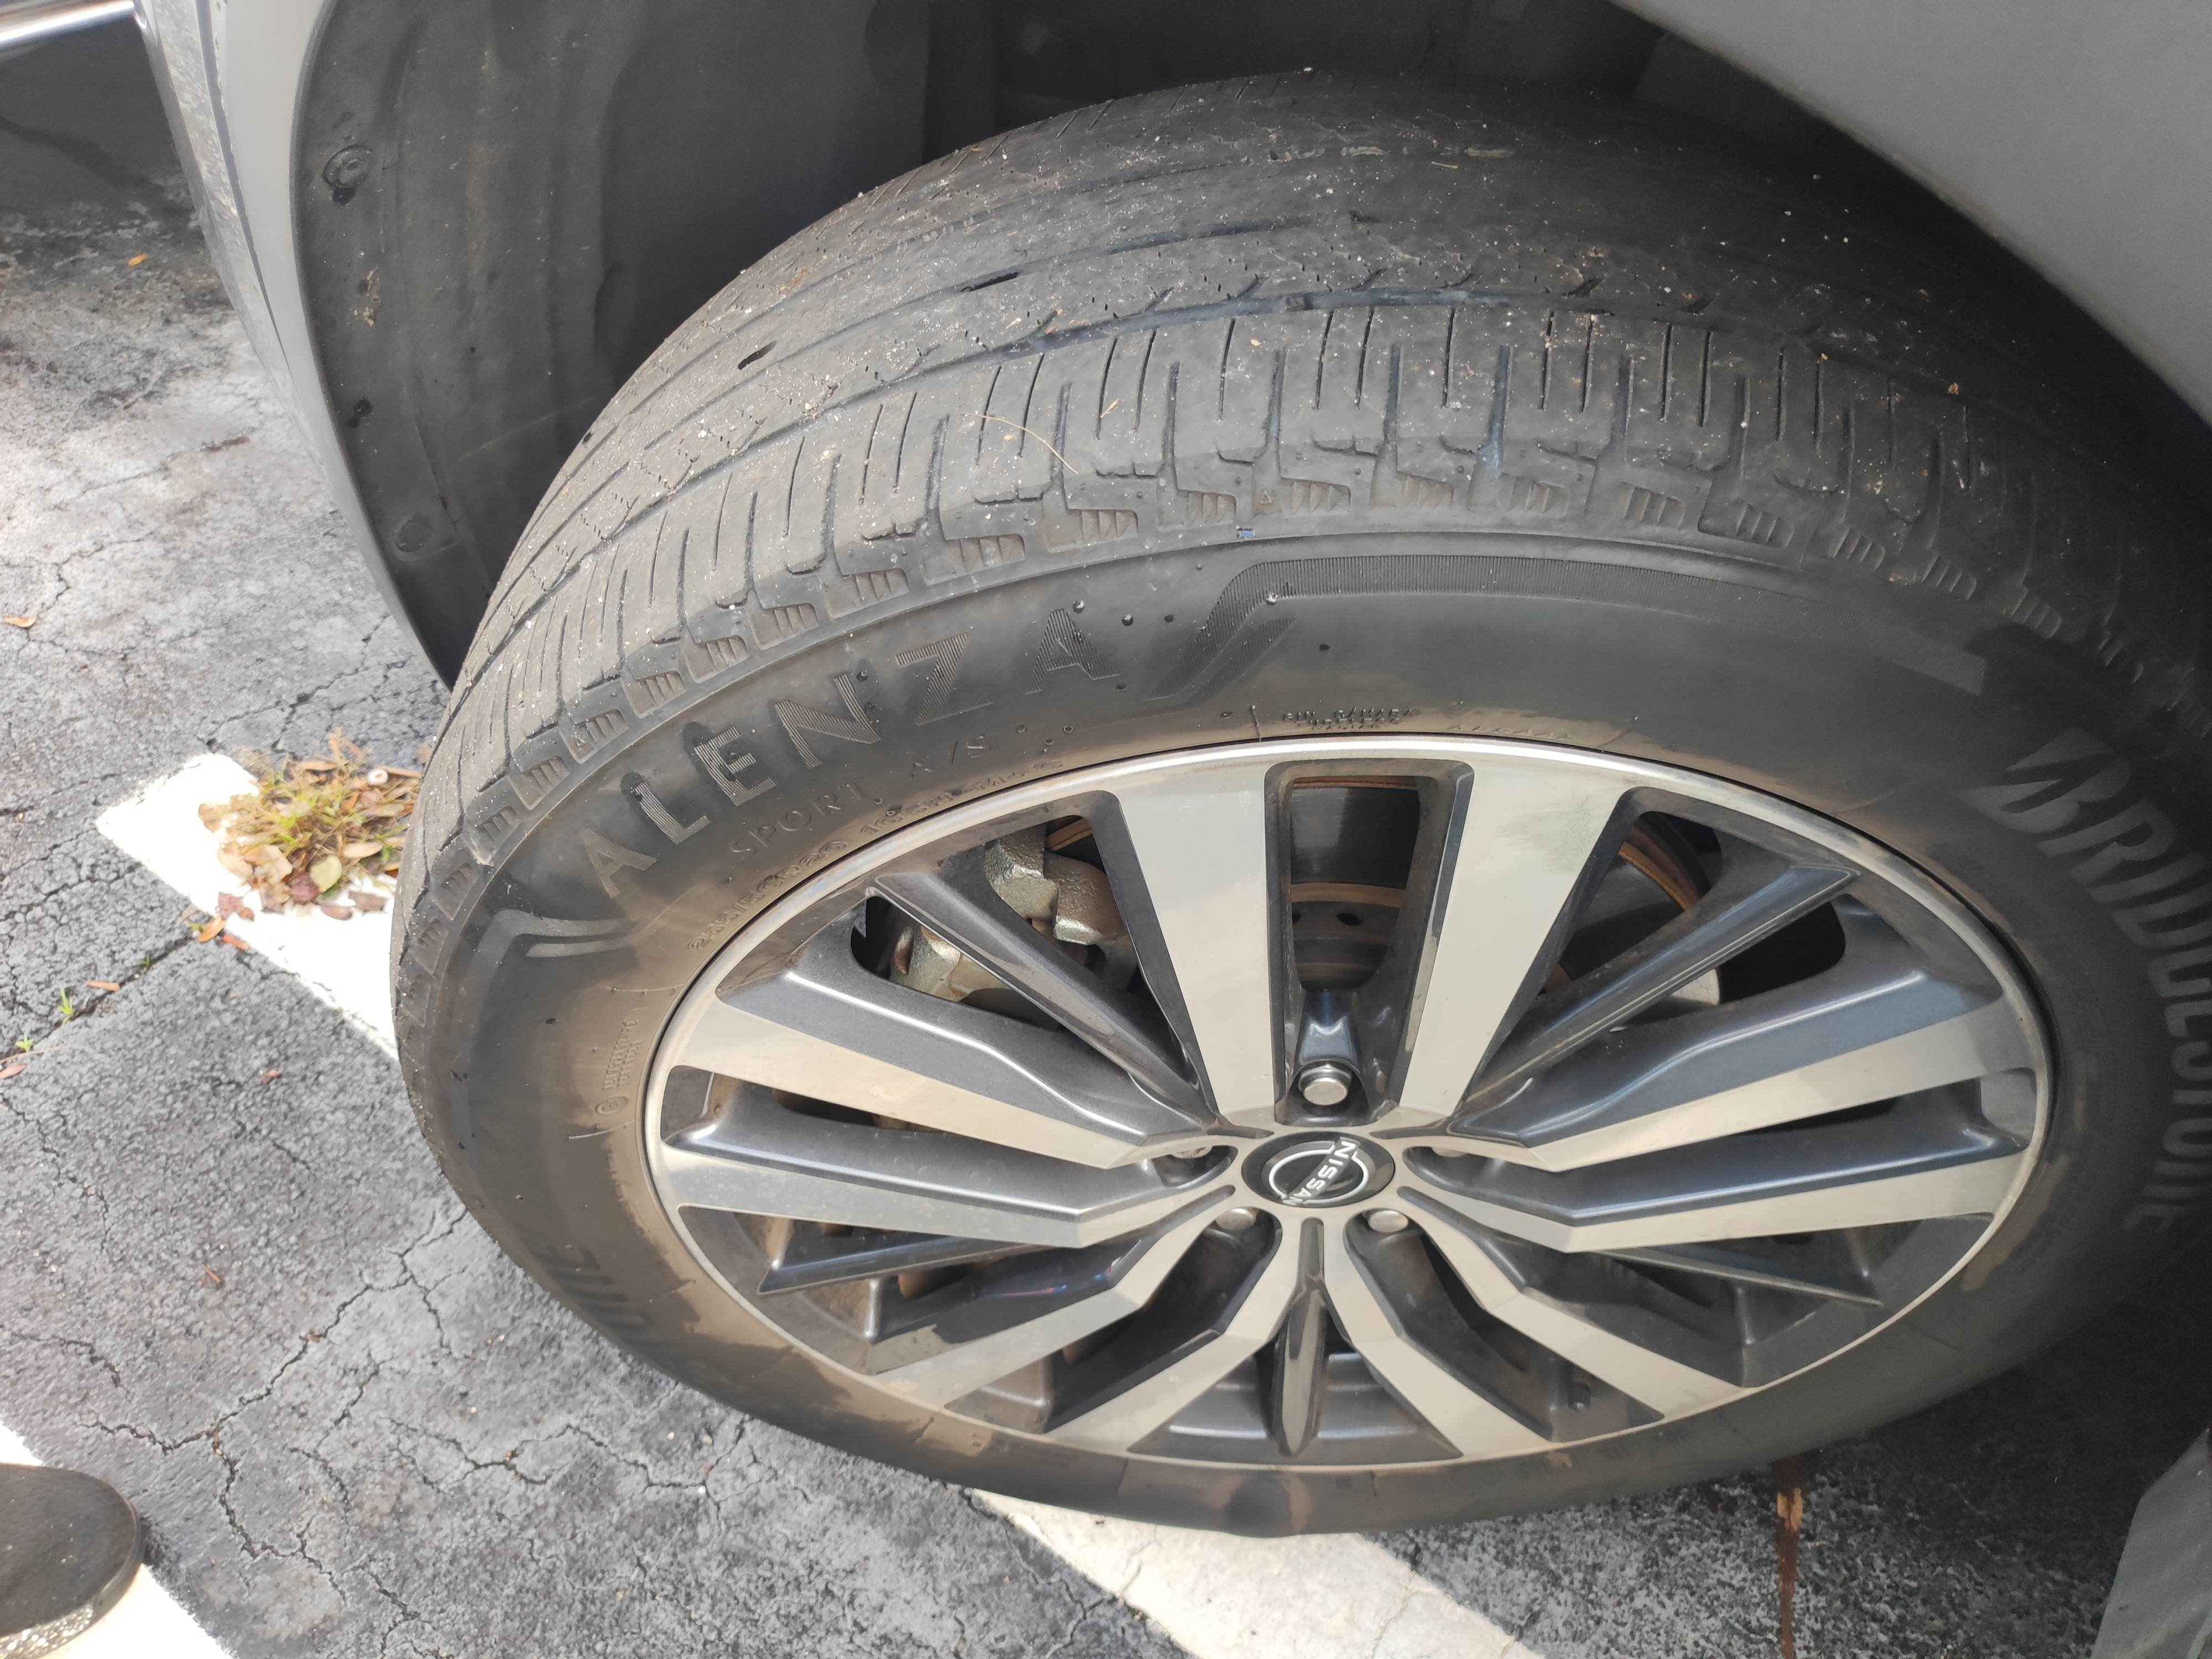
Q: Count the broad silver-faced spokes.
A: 10